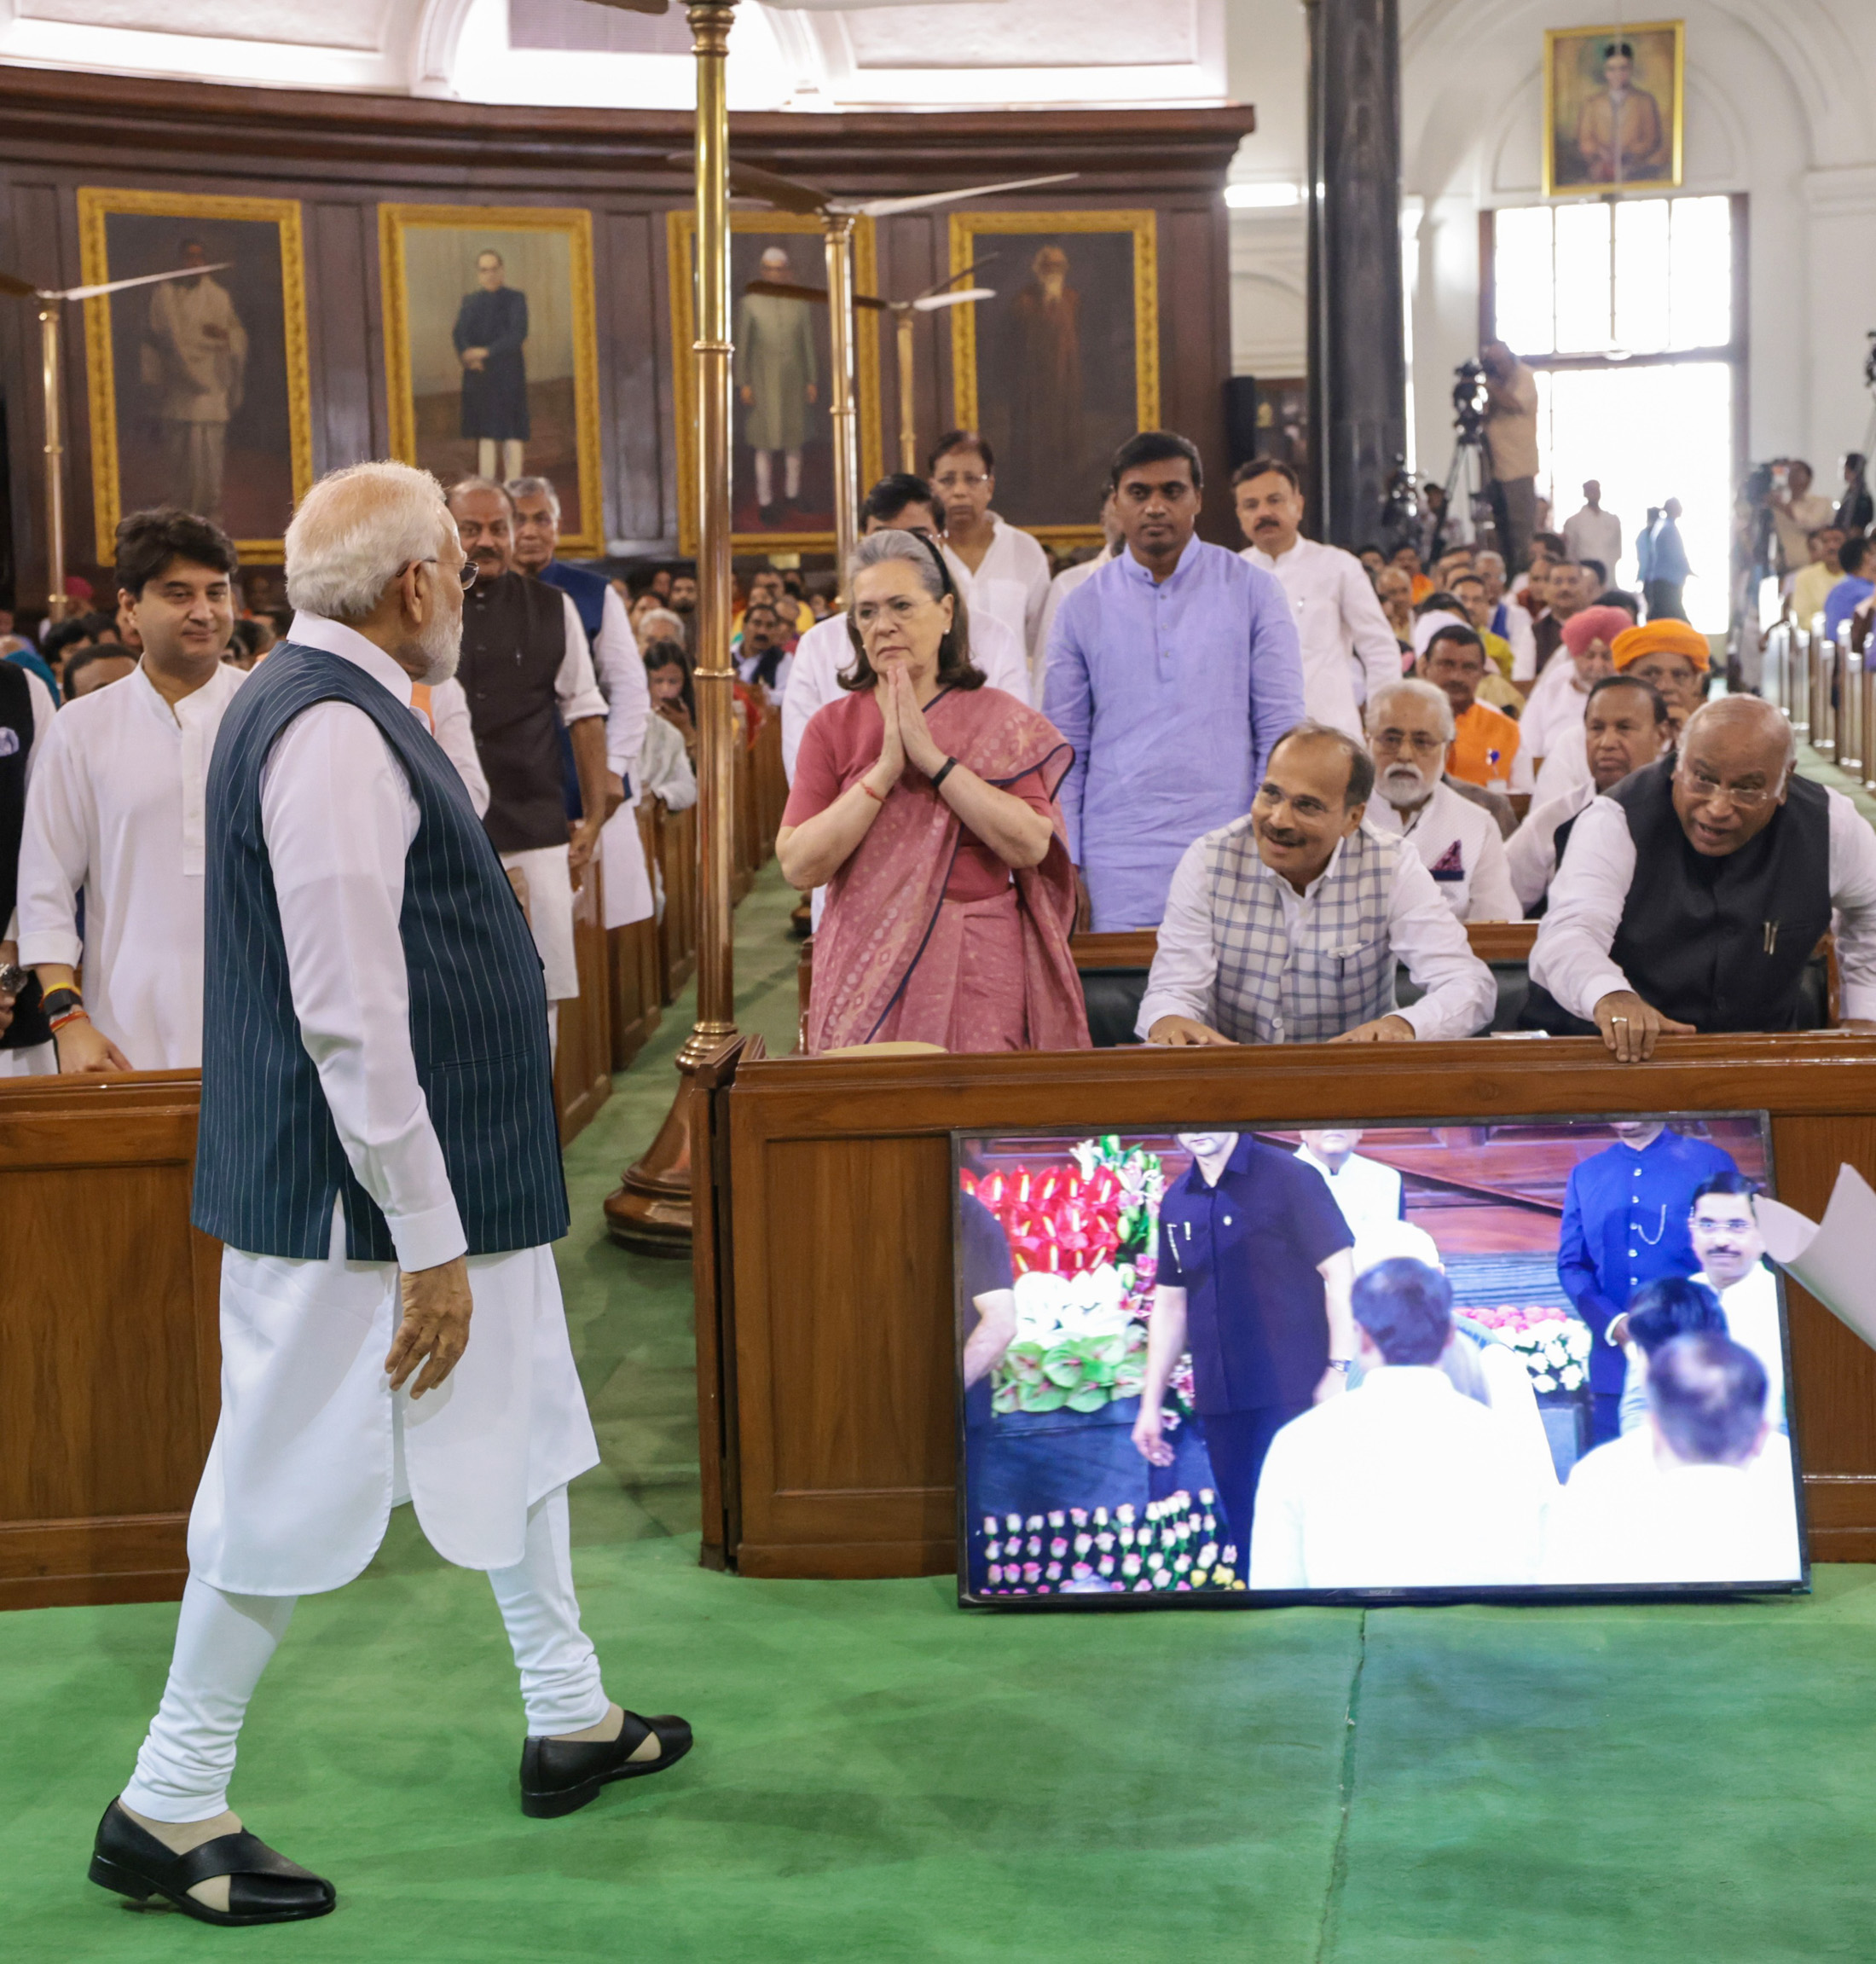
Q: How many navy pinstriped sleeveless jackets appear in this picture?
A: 1